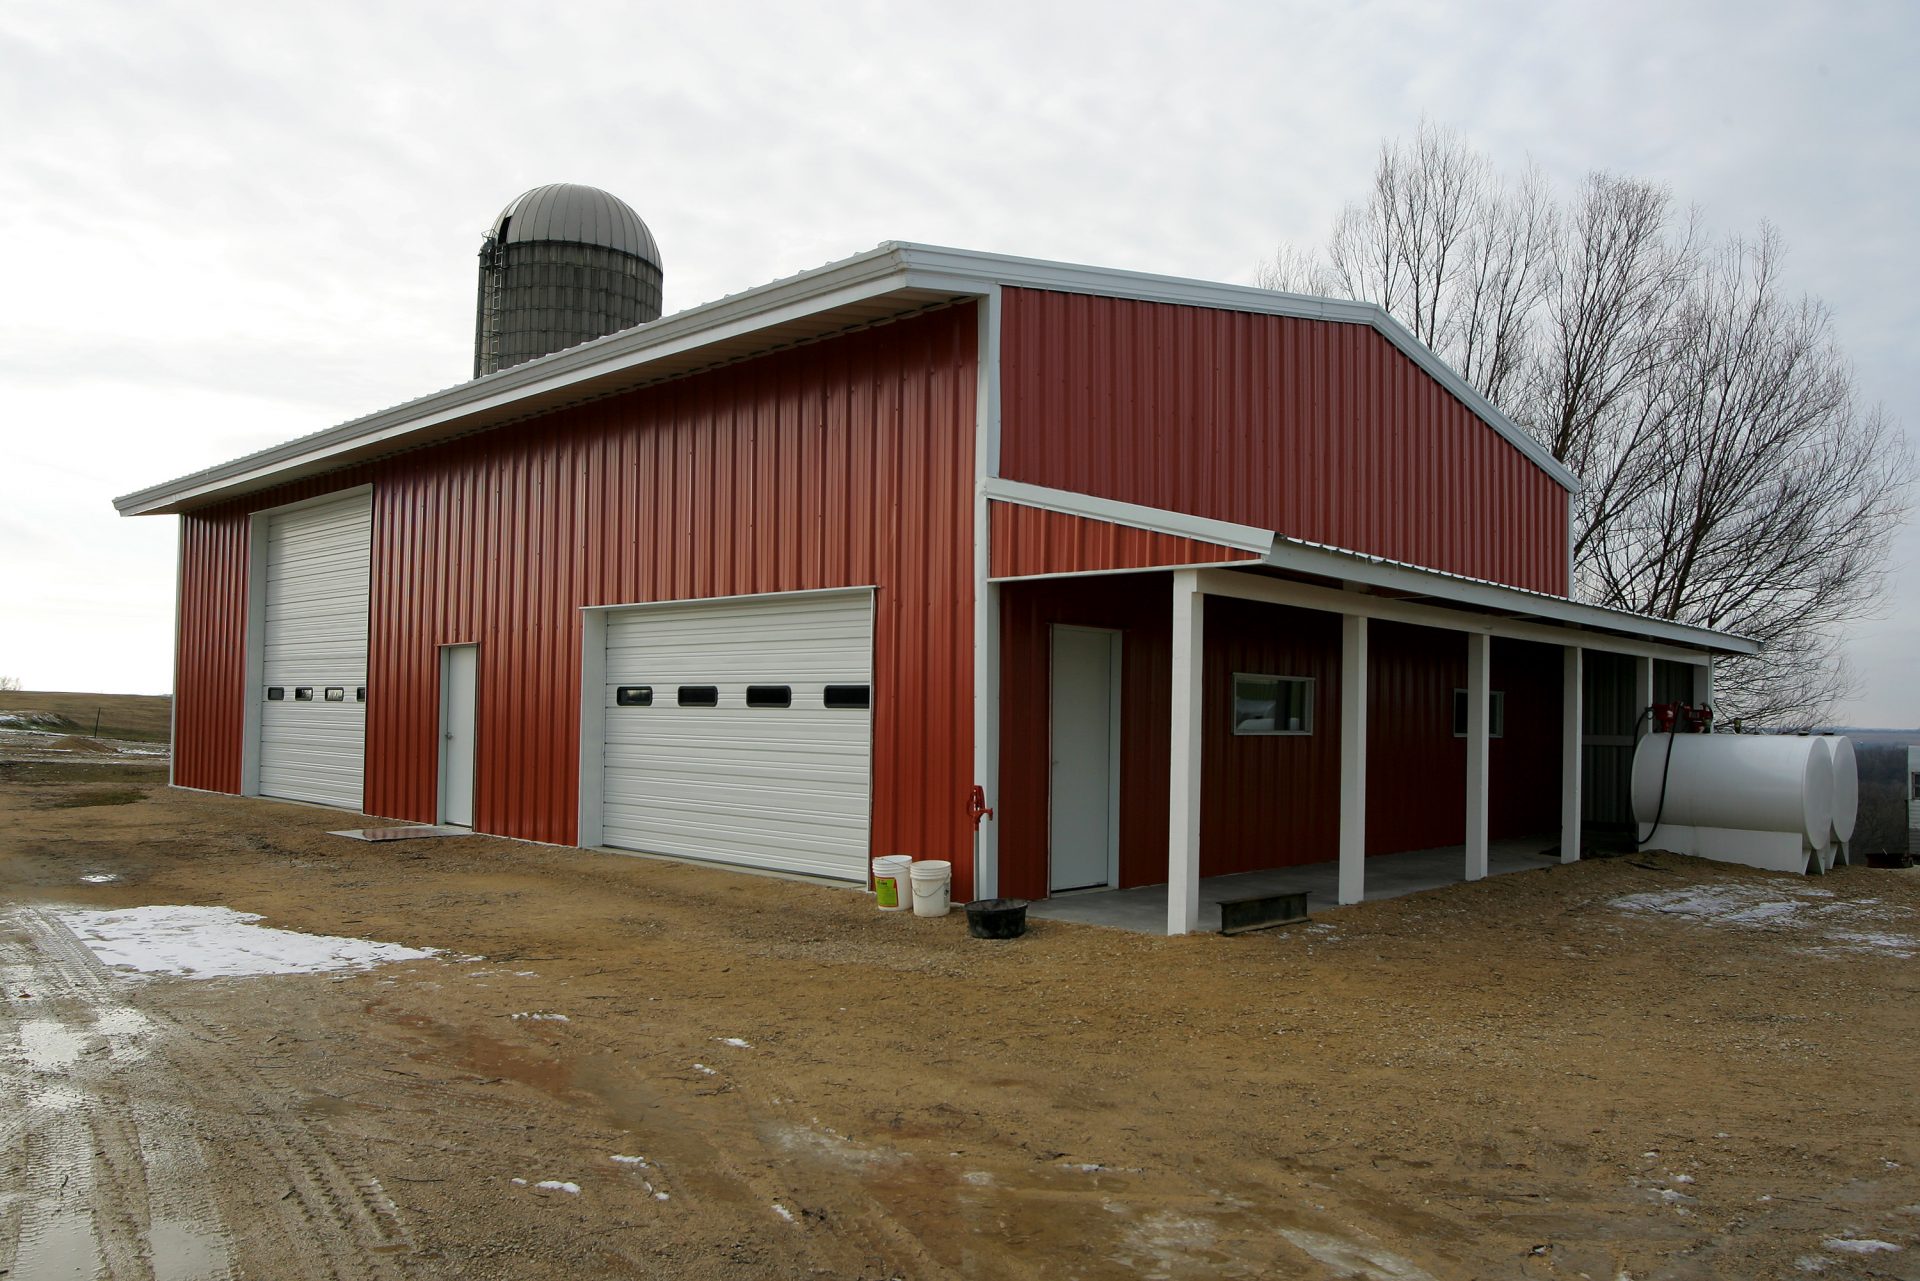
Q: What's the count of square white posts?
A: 6